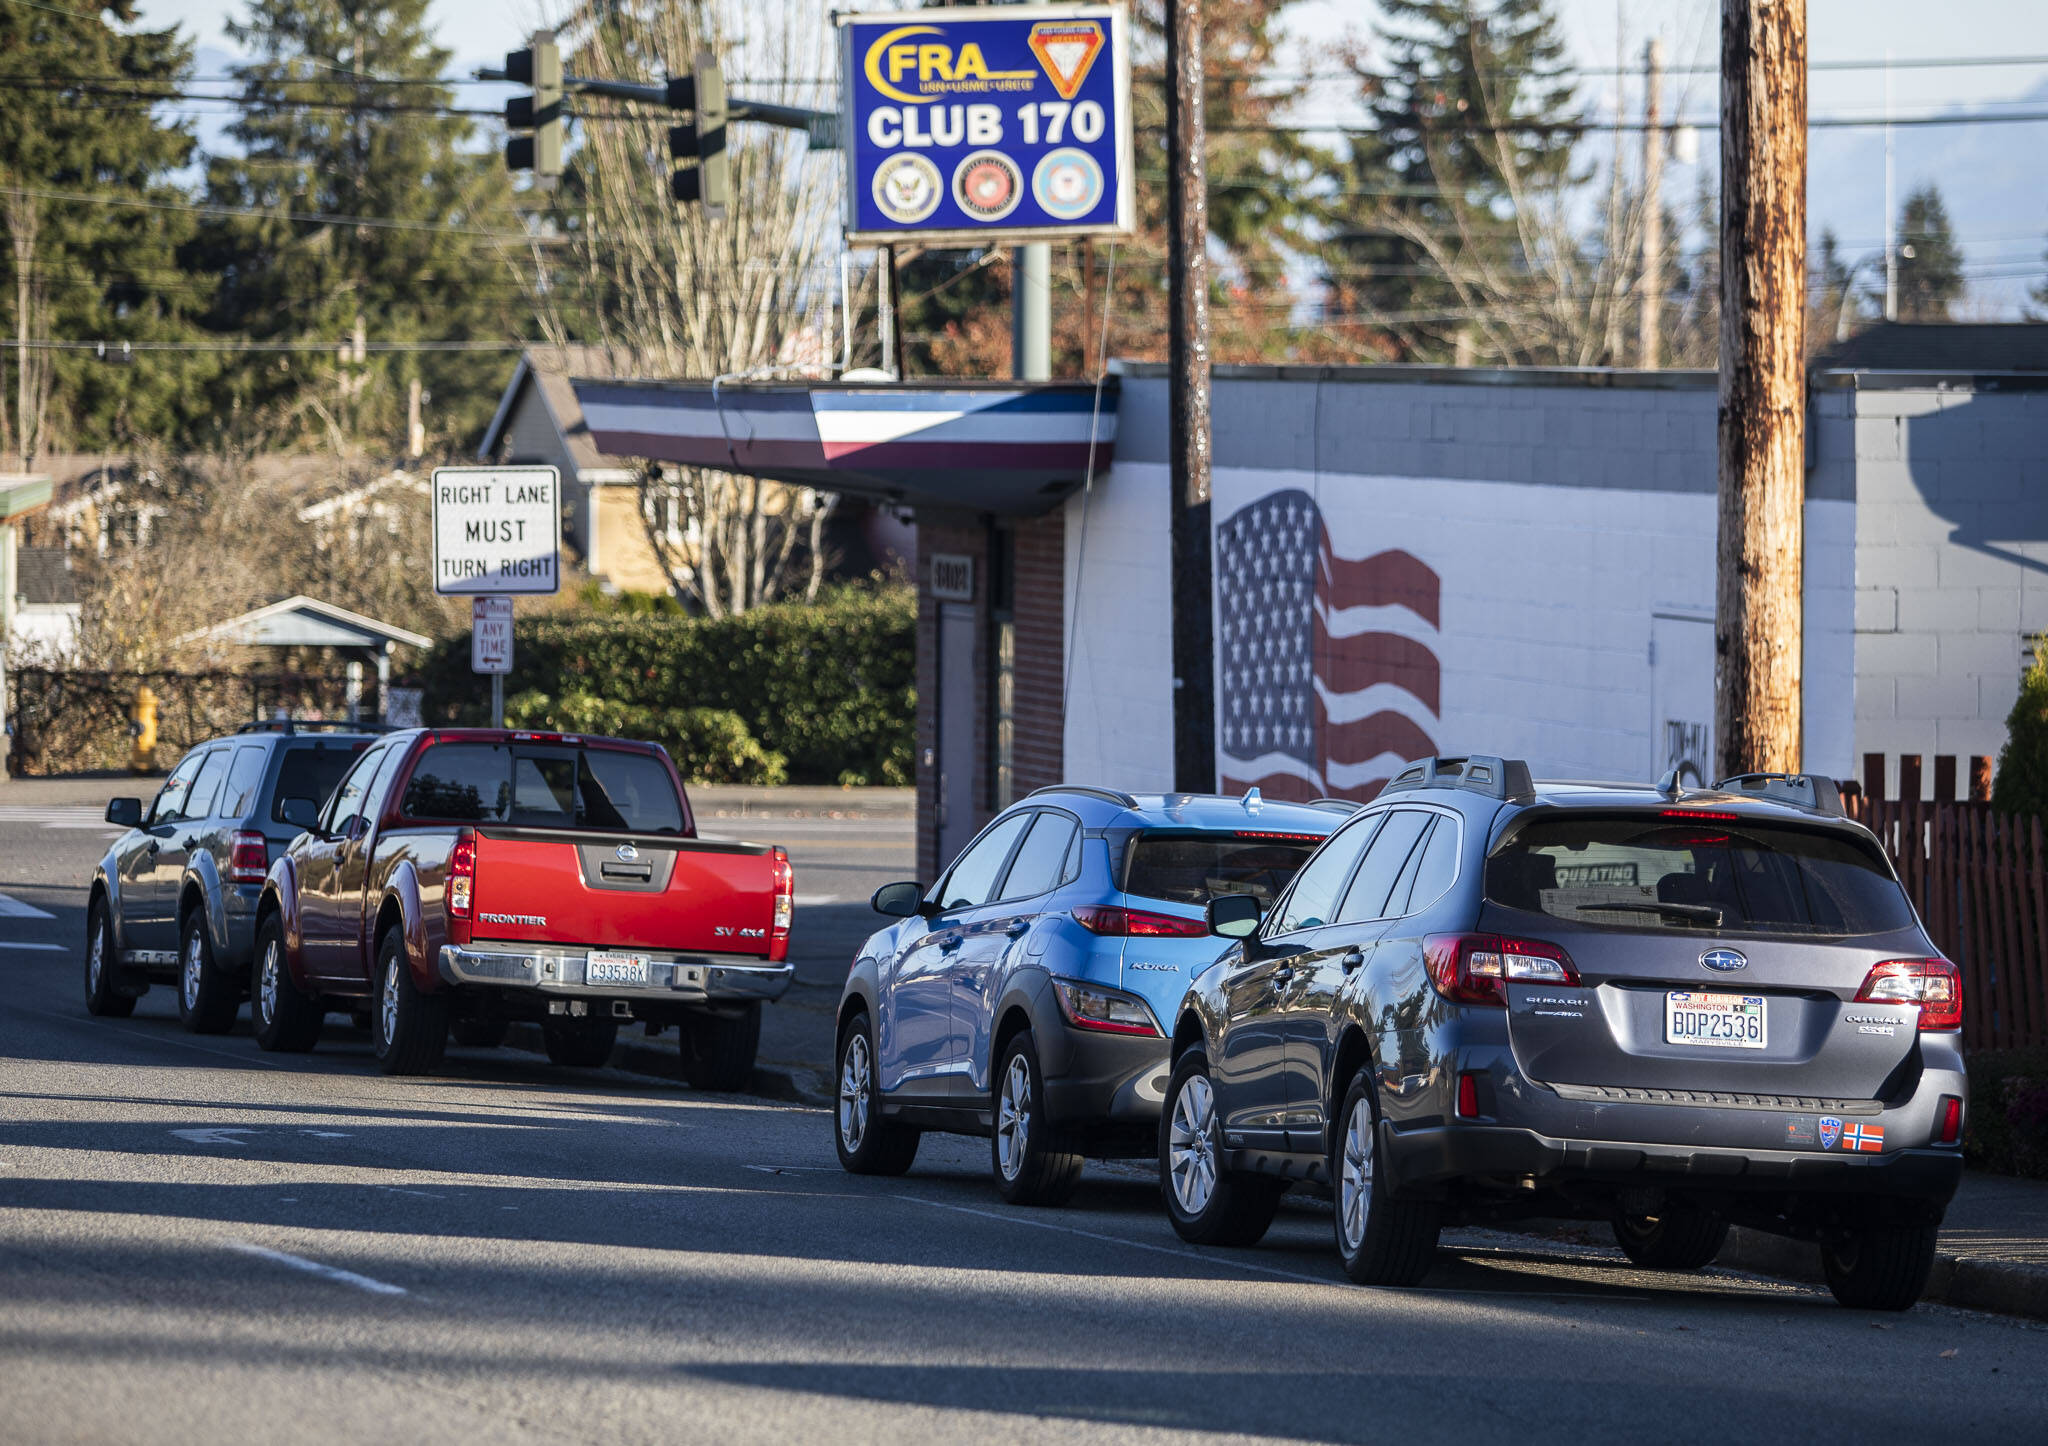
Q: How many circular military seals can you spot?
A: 3